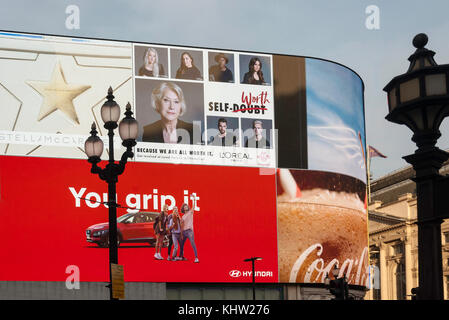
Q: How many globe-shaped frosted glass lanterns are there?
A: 3